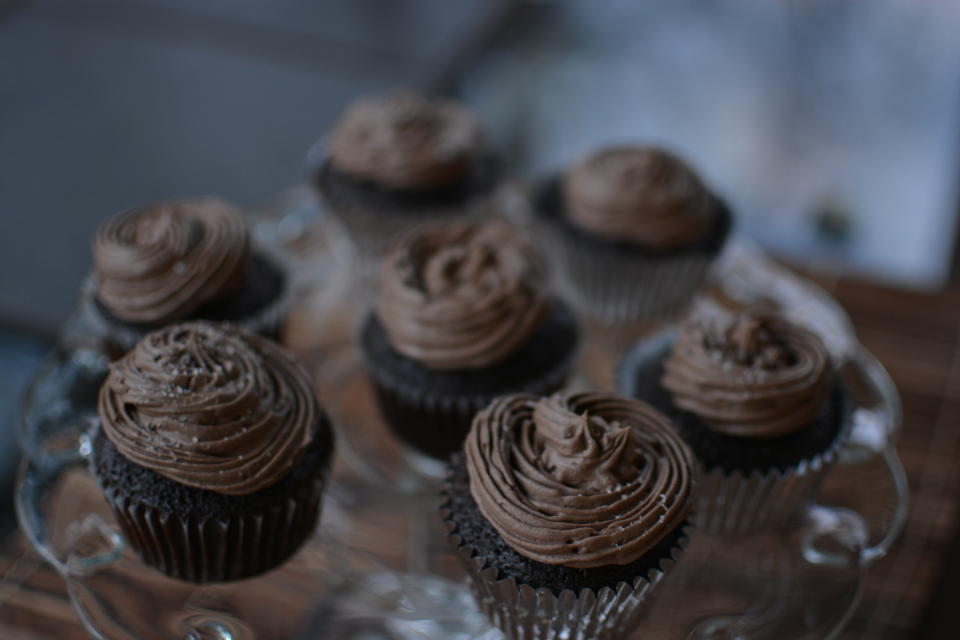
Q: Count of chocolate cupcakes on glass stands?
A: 7